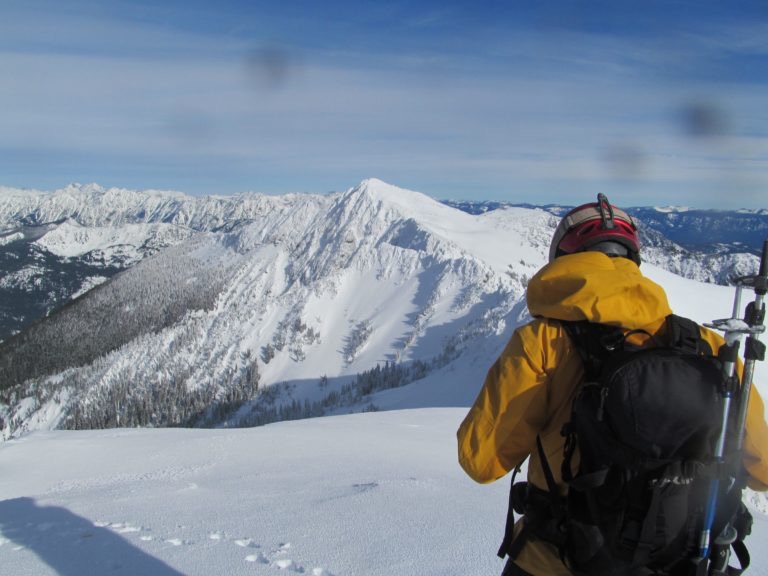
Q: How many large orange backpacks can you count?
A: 0